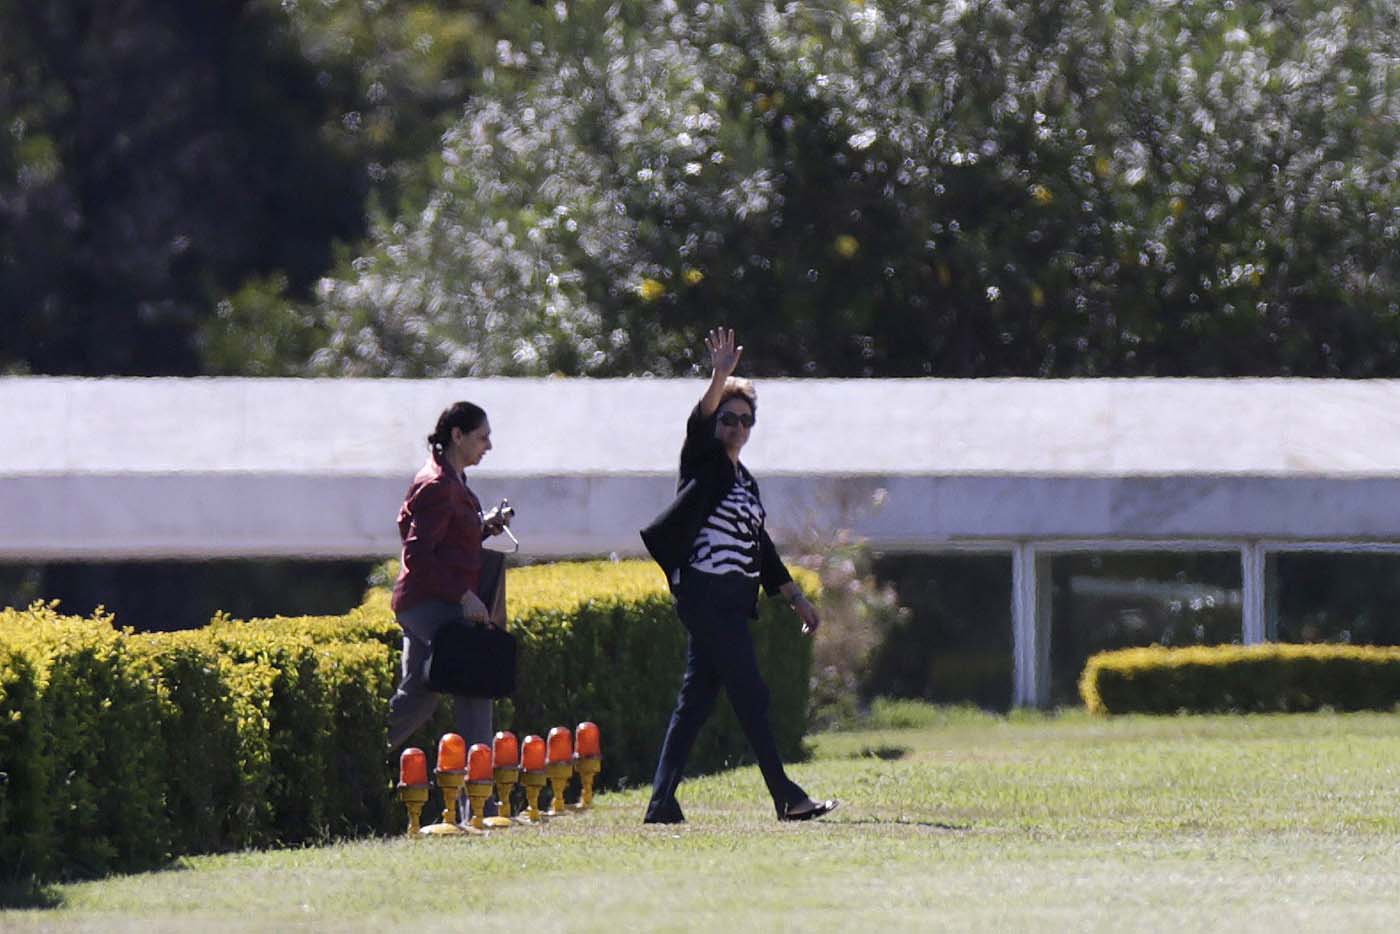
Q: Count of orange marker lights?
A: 7